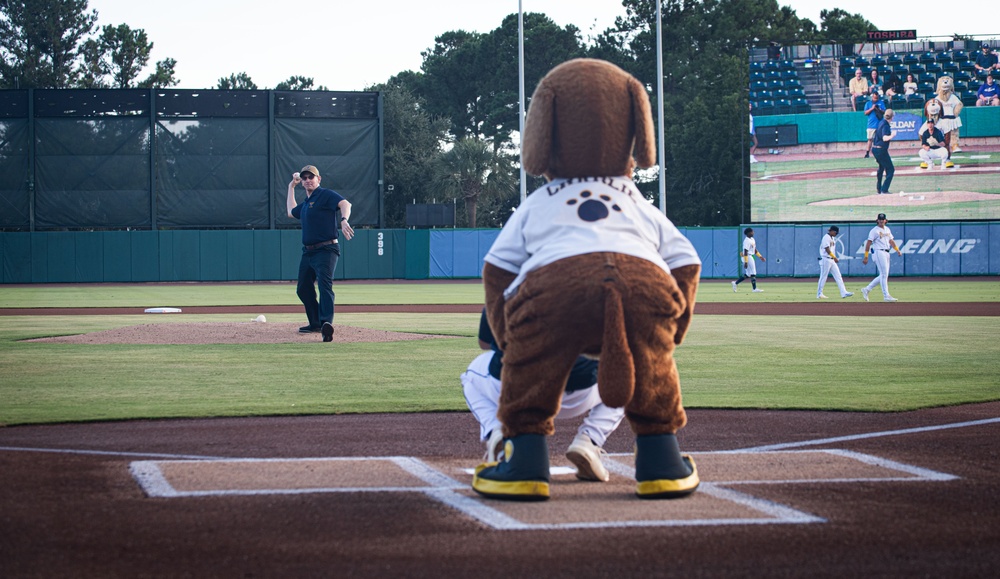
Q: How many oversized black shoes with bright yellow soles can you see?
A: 2